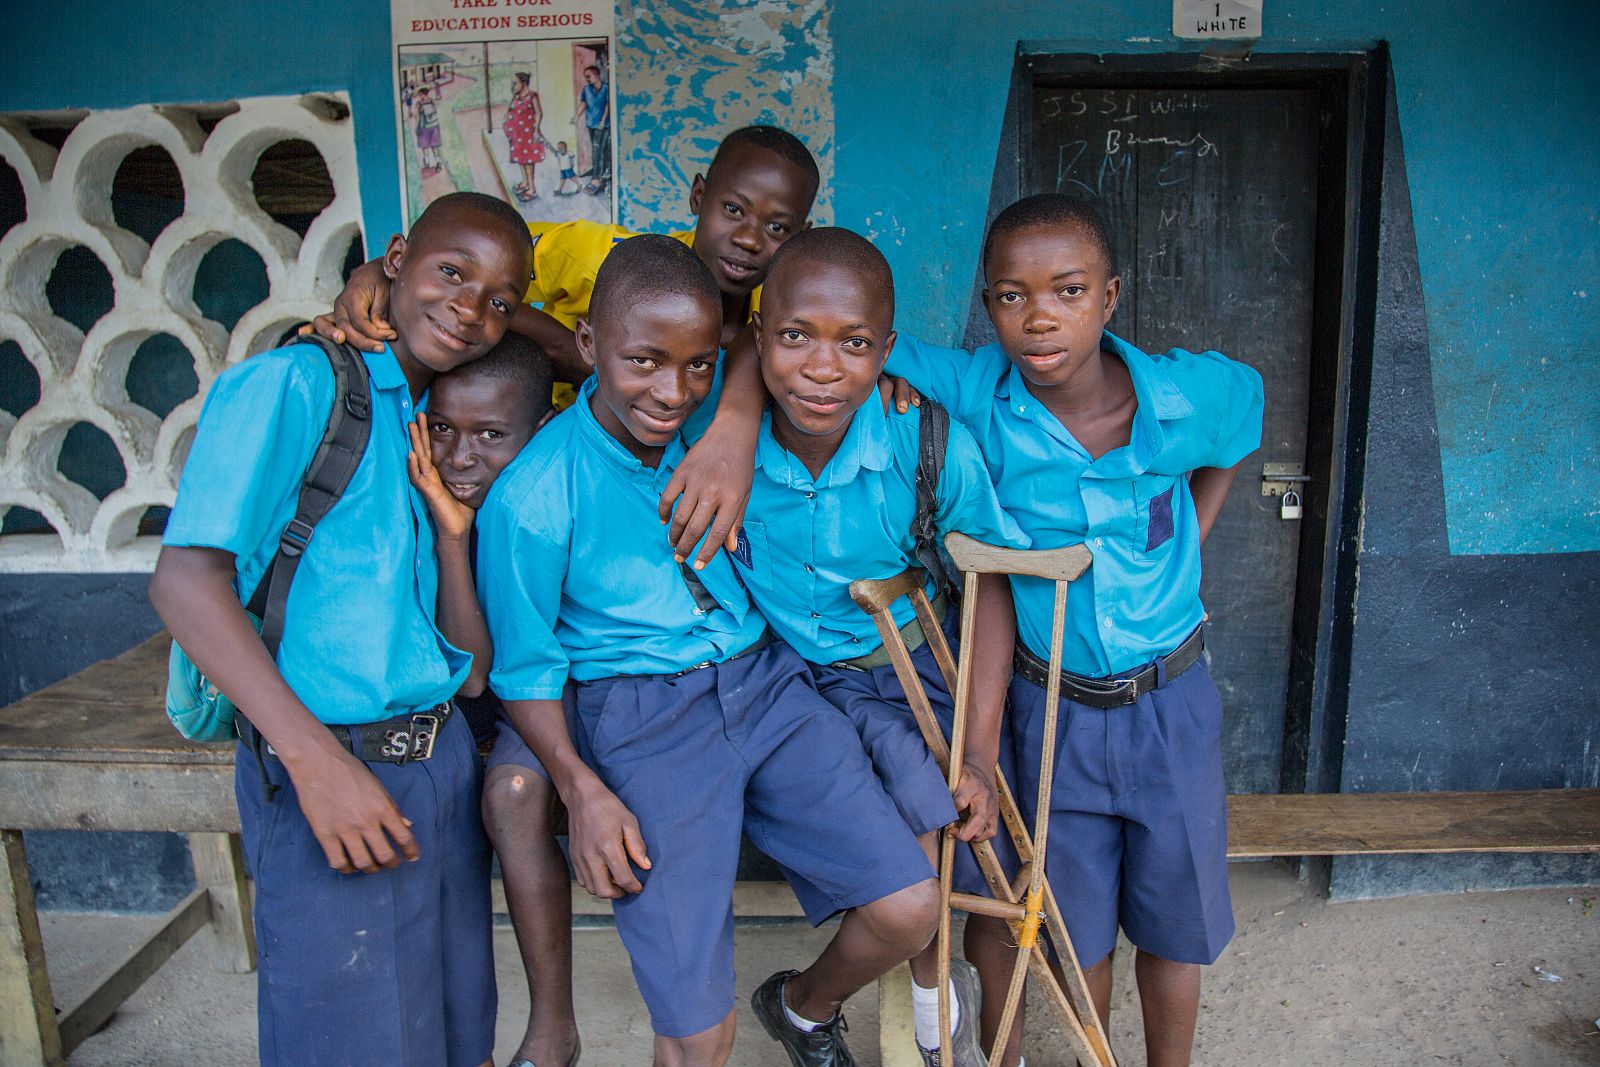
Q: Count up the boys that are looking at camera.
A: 6